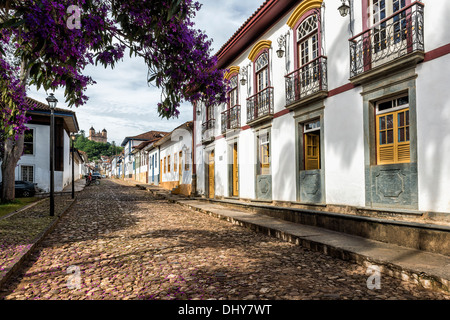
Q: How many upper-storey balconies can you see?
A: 5